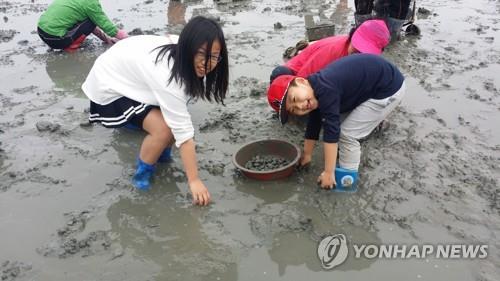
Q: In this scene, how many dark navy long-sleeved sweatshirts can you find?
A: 1